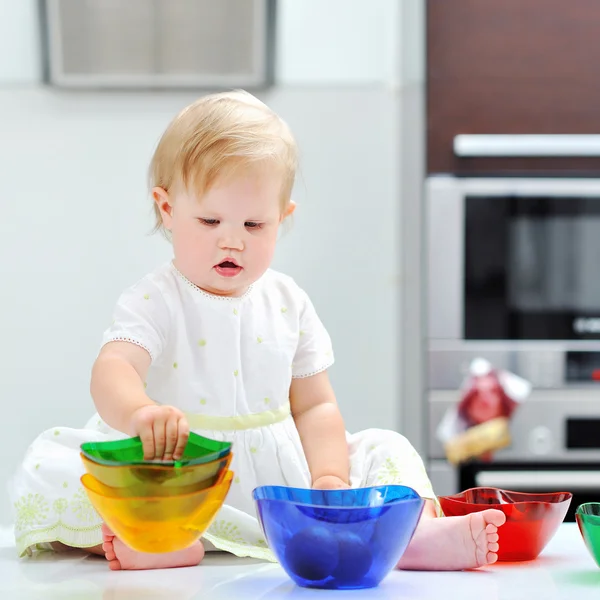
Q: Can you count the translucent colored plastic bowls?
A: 6